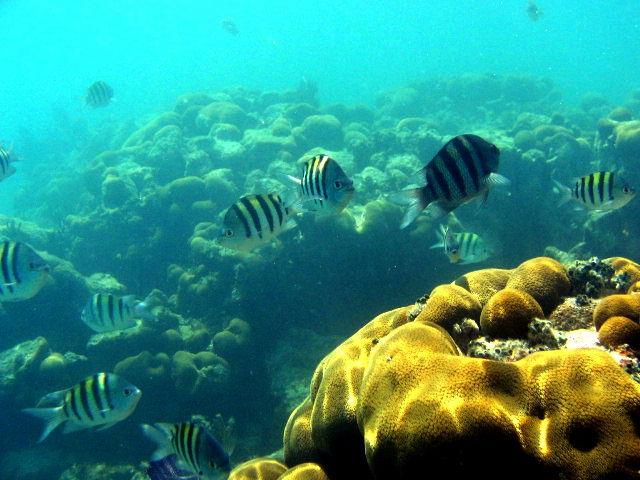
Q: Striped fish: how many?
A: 11